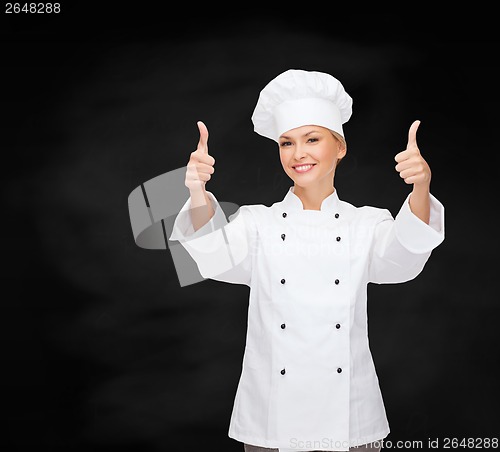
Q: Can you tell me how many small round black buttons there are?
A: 10